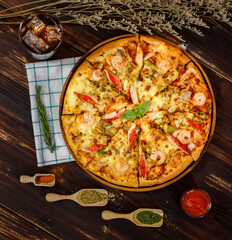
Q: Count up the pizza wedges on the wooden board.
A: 8